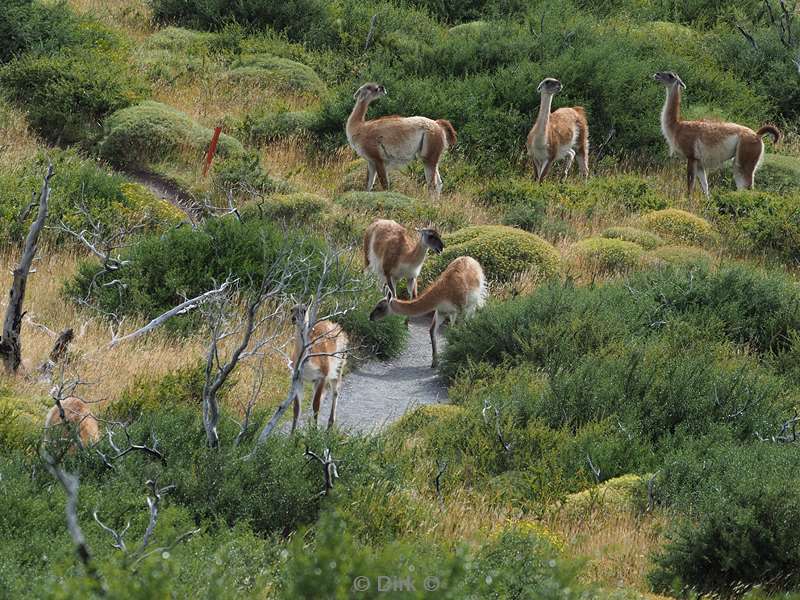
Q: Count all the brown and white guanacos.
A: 7